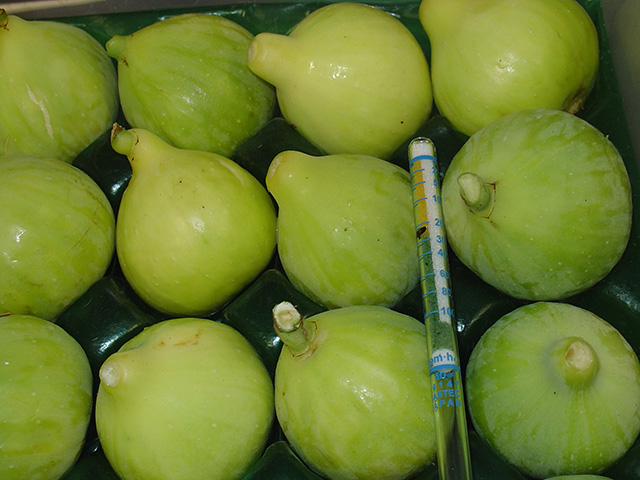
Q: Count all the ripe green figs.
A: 12